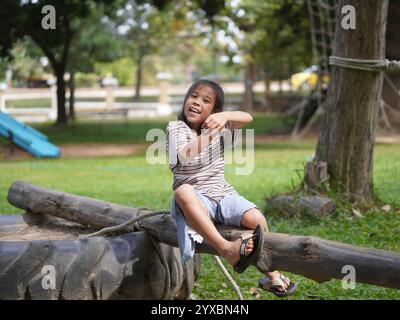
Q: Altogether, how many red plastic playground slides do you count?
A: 0